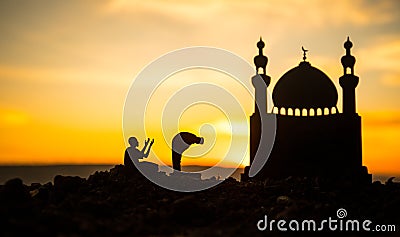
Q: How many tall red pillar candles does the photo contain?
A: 0